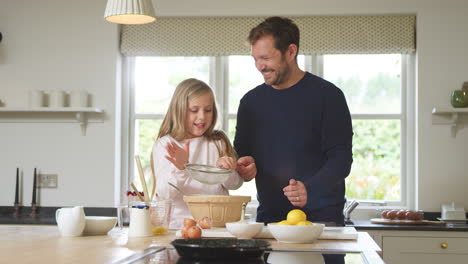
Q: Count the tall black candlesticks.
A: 2